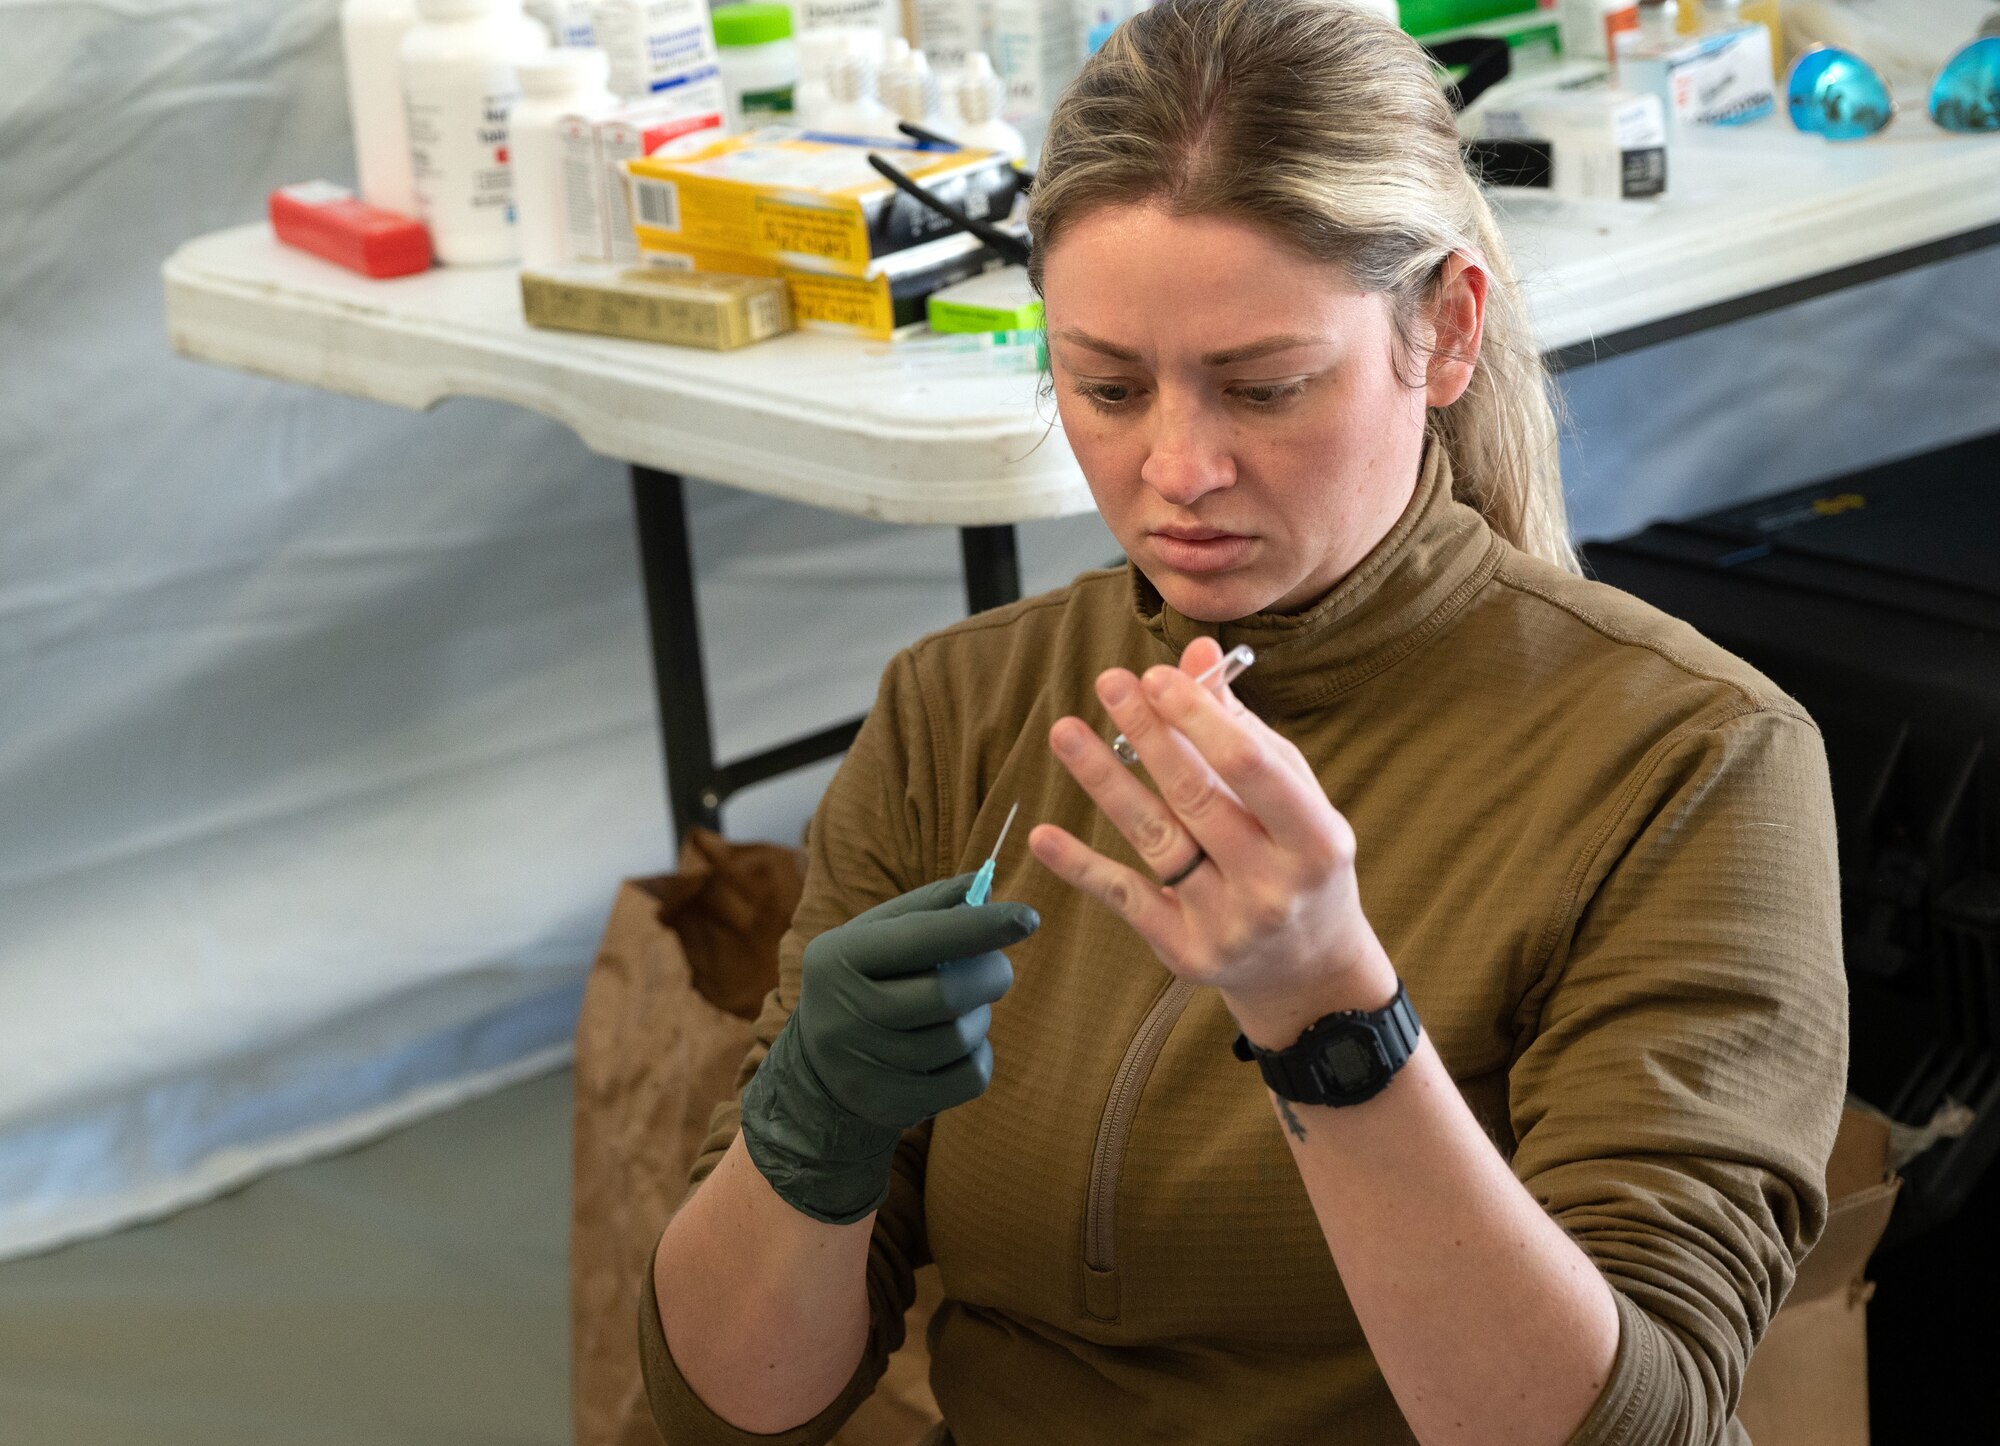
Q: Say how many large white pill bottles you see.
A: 3